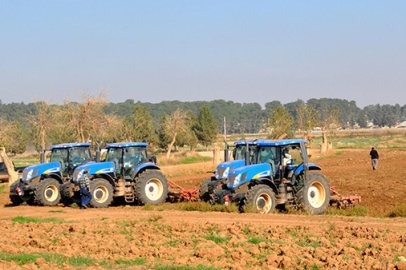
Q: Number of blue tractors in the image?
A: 4